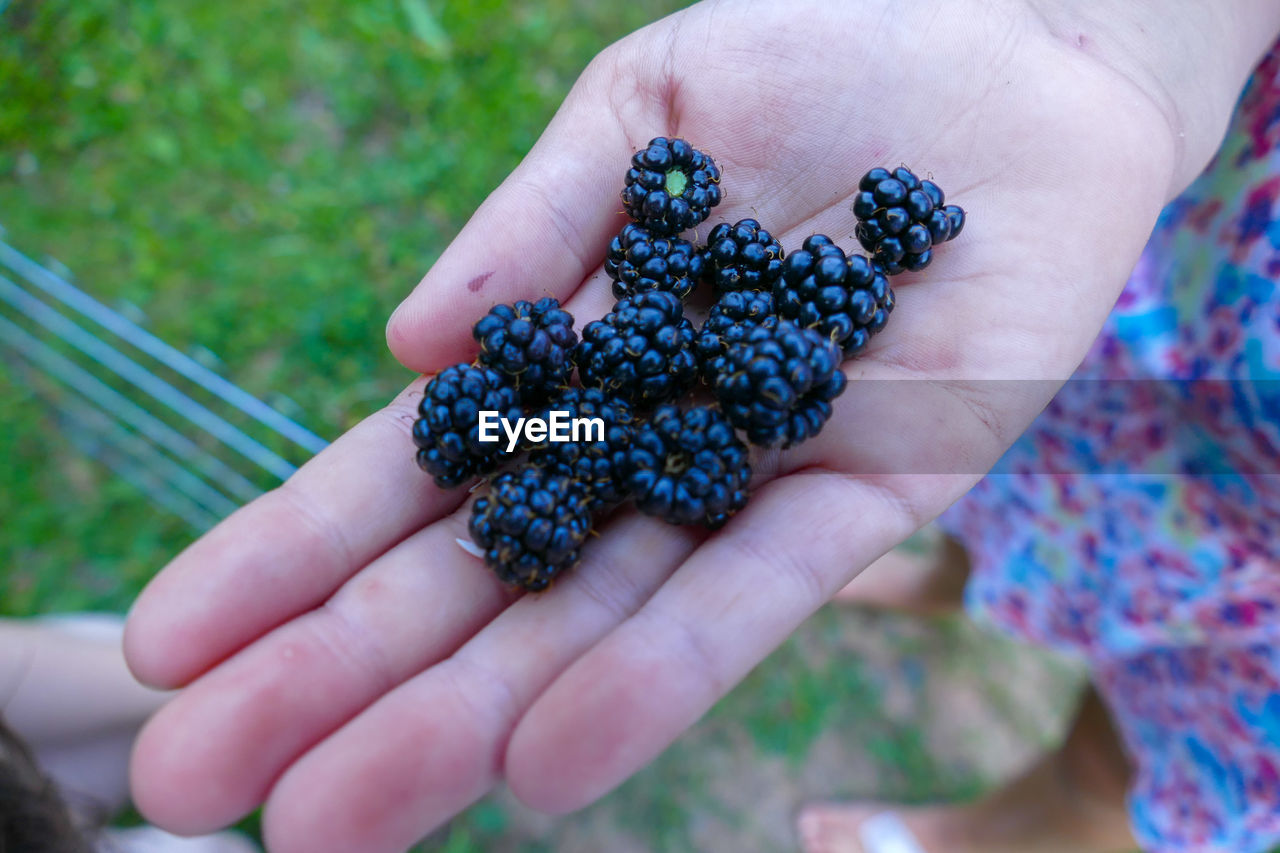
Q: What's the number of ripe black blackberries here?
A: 13